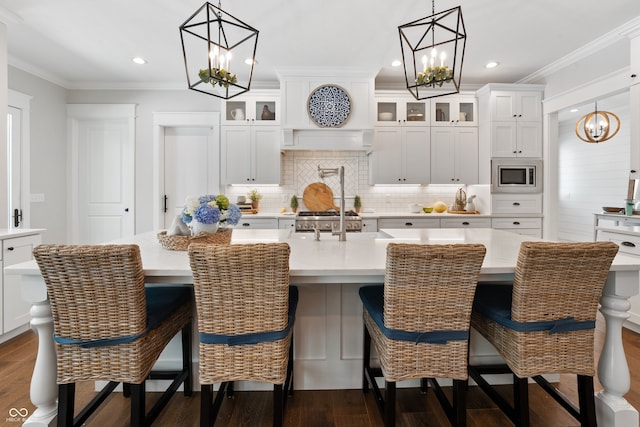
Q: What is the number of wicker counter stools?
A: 4